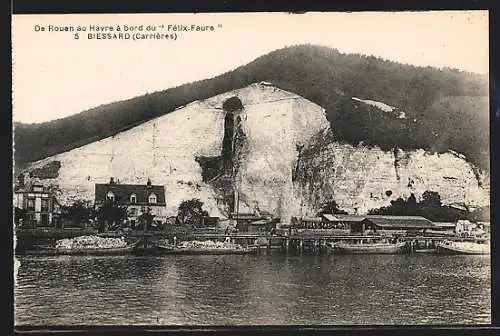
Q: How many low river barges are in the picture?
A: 4